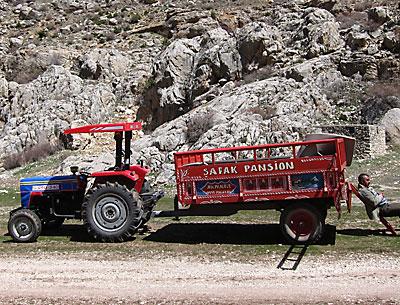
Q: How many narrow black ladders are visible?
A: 1